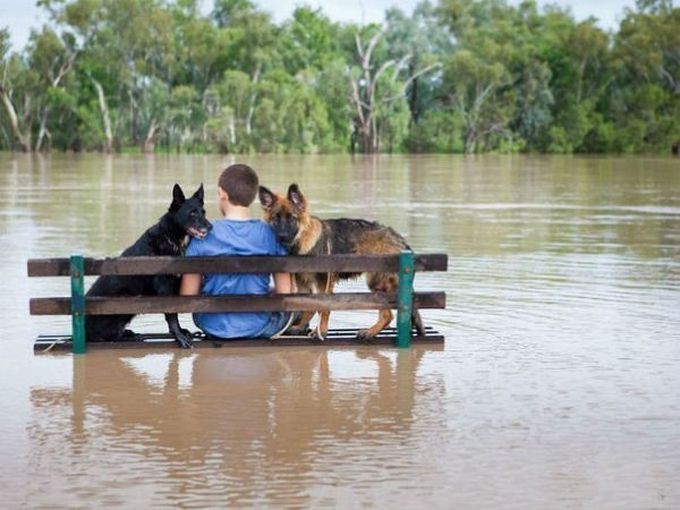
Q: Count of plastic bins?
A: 0